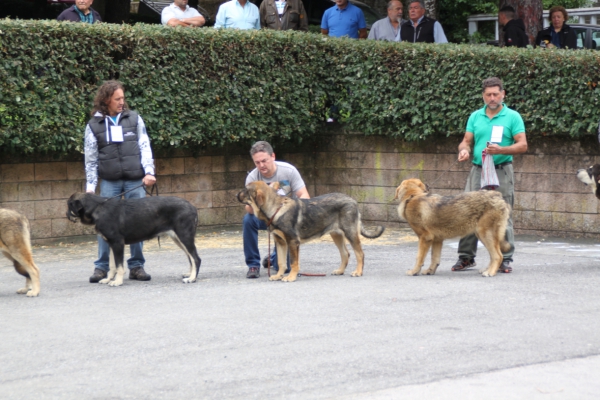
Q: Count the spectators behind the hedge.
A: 9